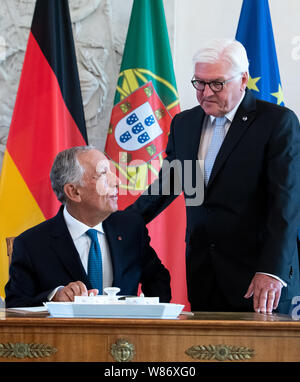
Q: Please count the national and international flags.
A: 3